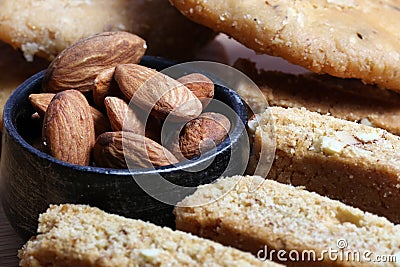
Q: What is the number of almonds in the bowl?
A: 9